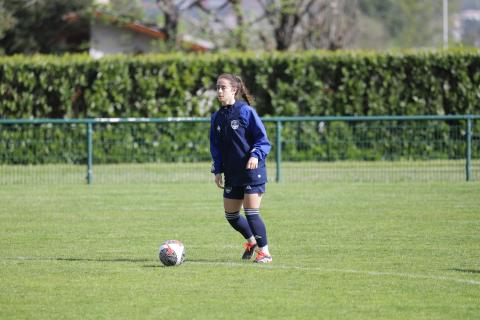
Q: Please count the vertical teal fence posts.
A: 3